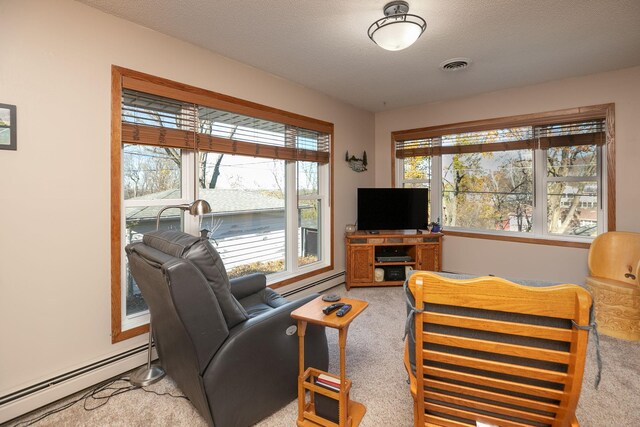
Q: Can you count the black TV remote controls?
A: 2